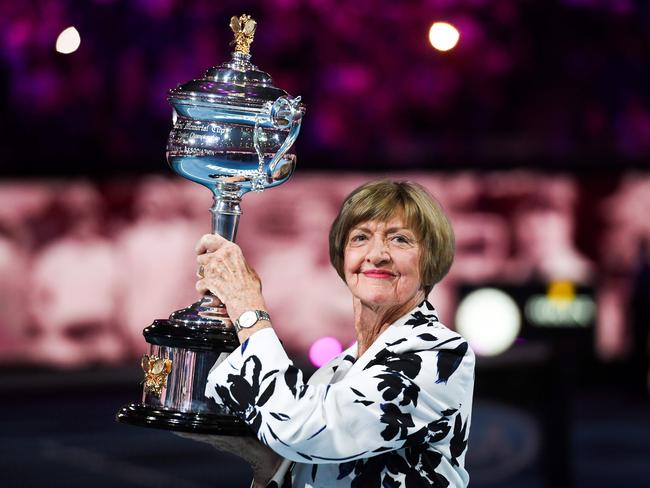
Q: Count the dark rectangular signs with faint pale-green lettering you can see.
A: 1